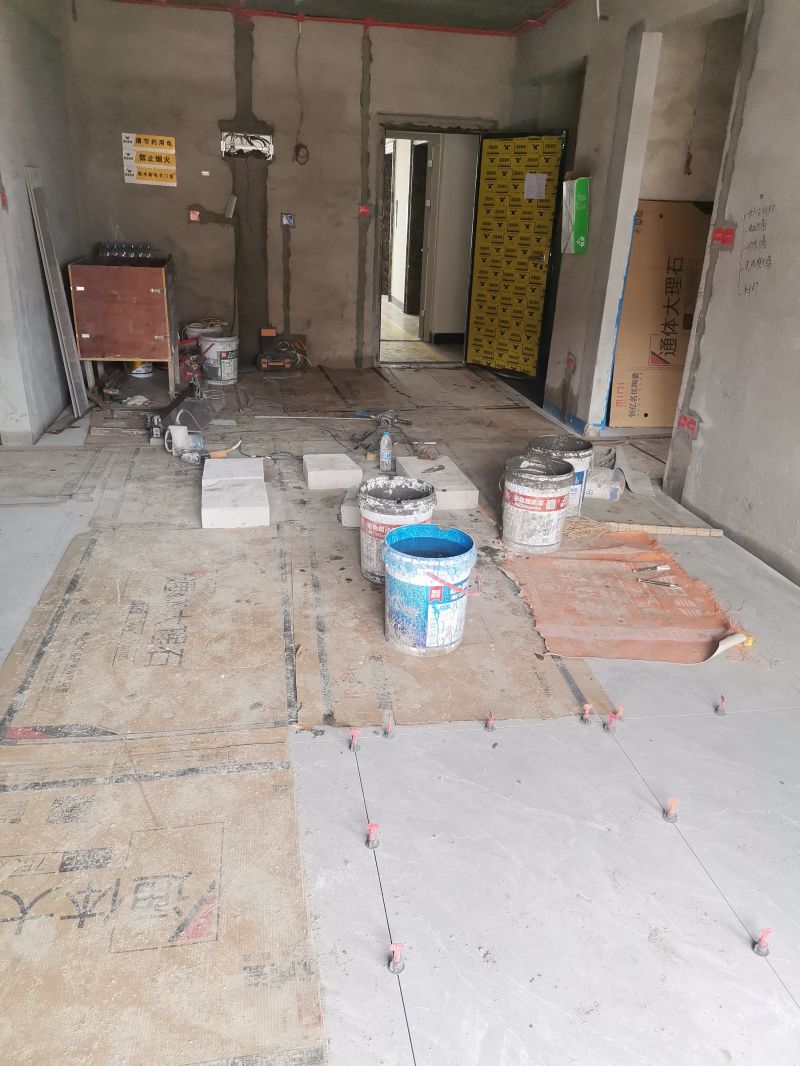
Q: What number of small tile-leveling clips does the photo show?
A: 11